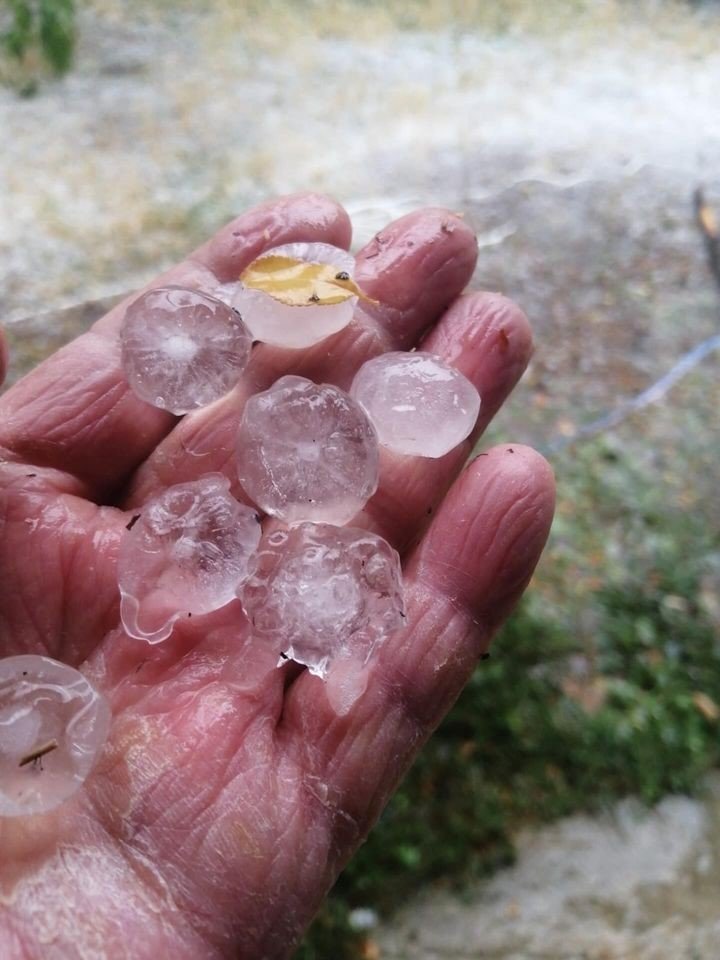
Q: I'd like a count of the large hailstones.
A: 7